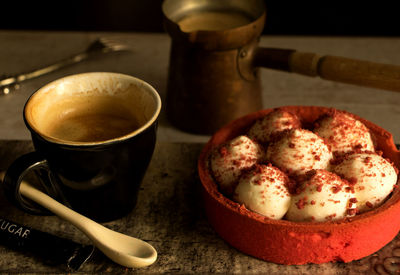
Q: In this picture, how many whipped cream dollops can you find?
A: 7